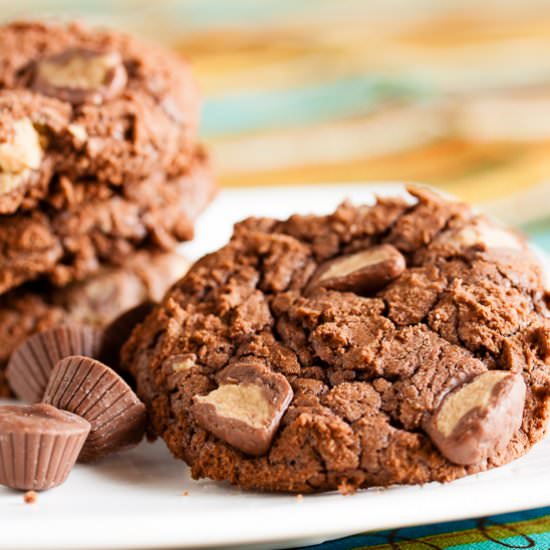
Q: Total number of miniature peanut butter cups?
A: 3